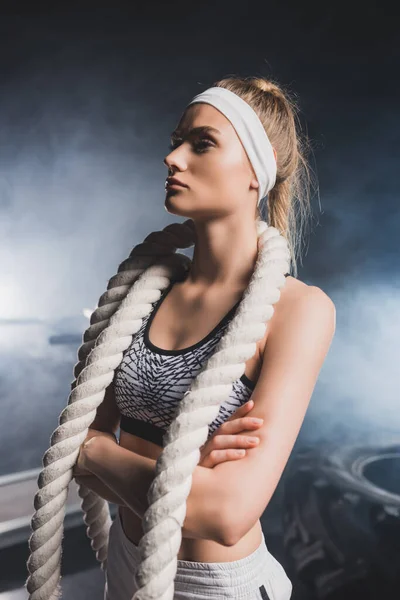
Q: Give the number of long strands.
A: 3